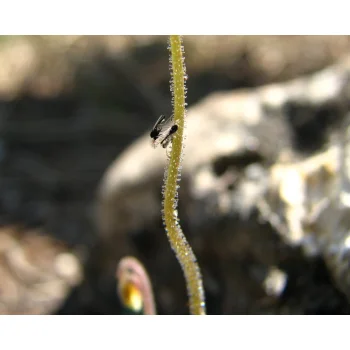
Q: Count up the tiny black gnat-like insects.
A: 2